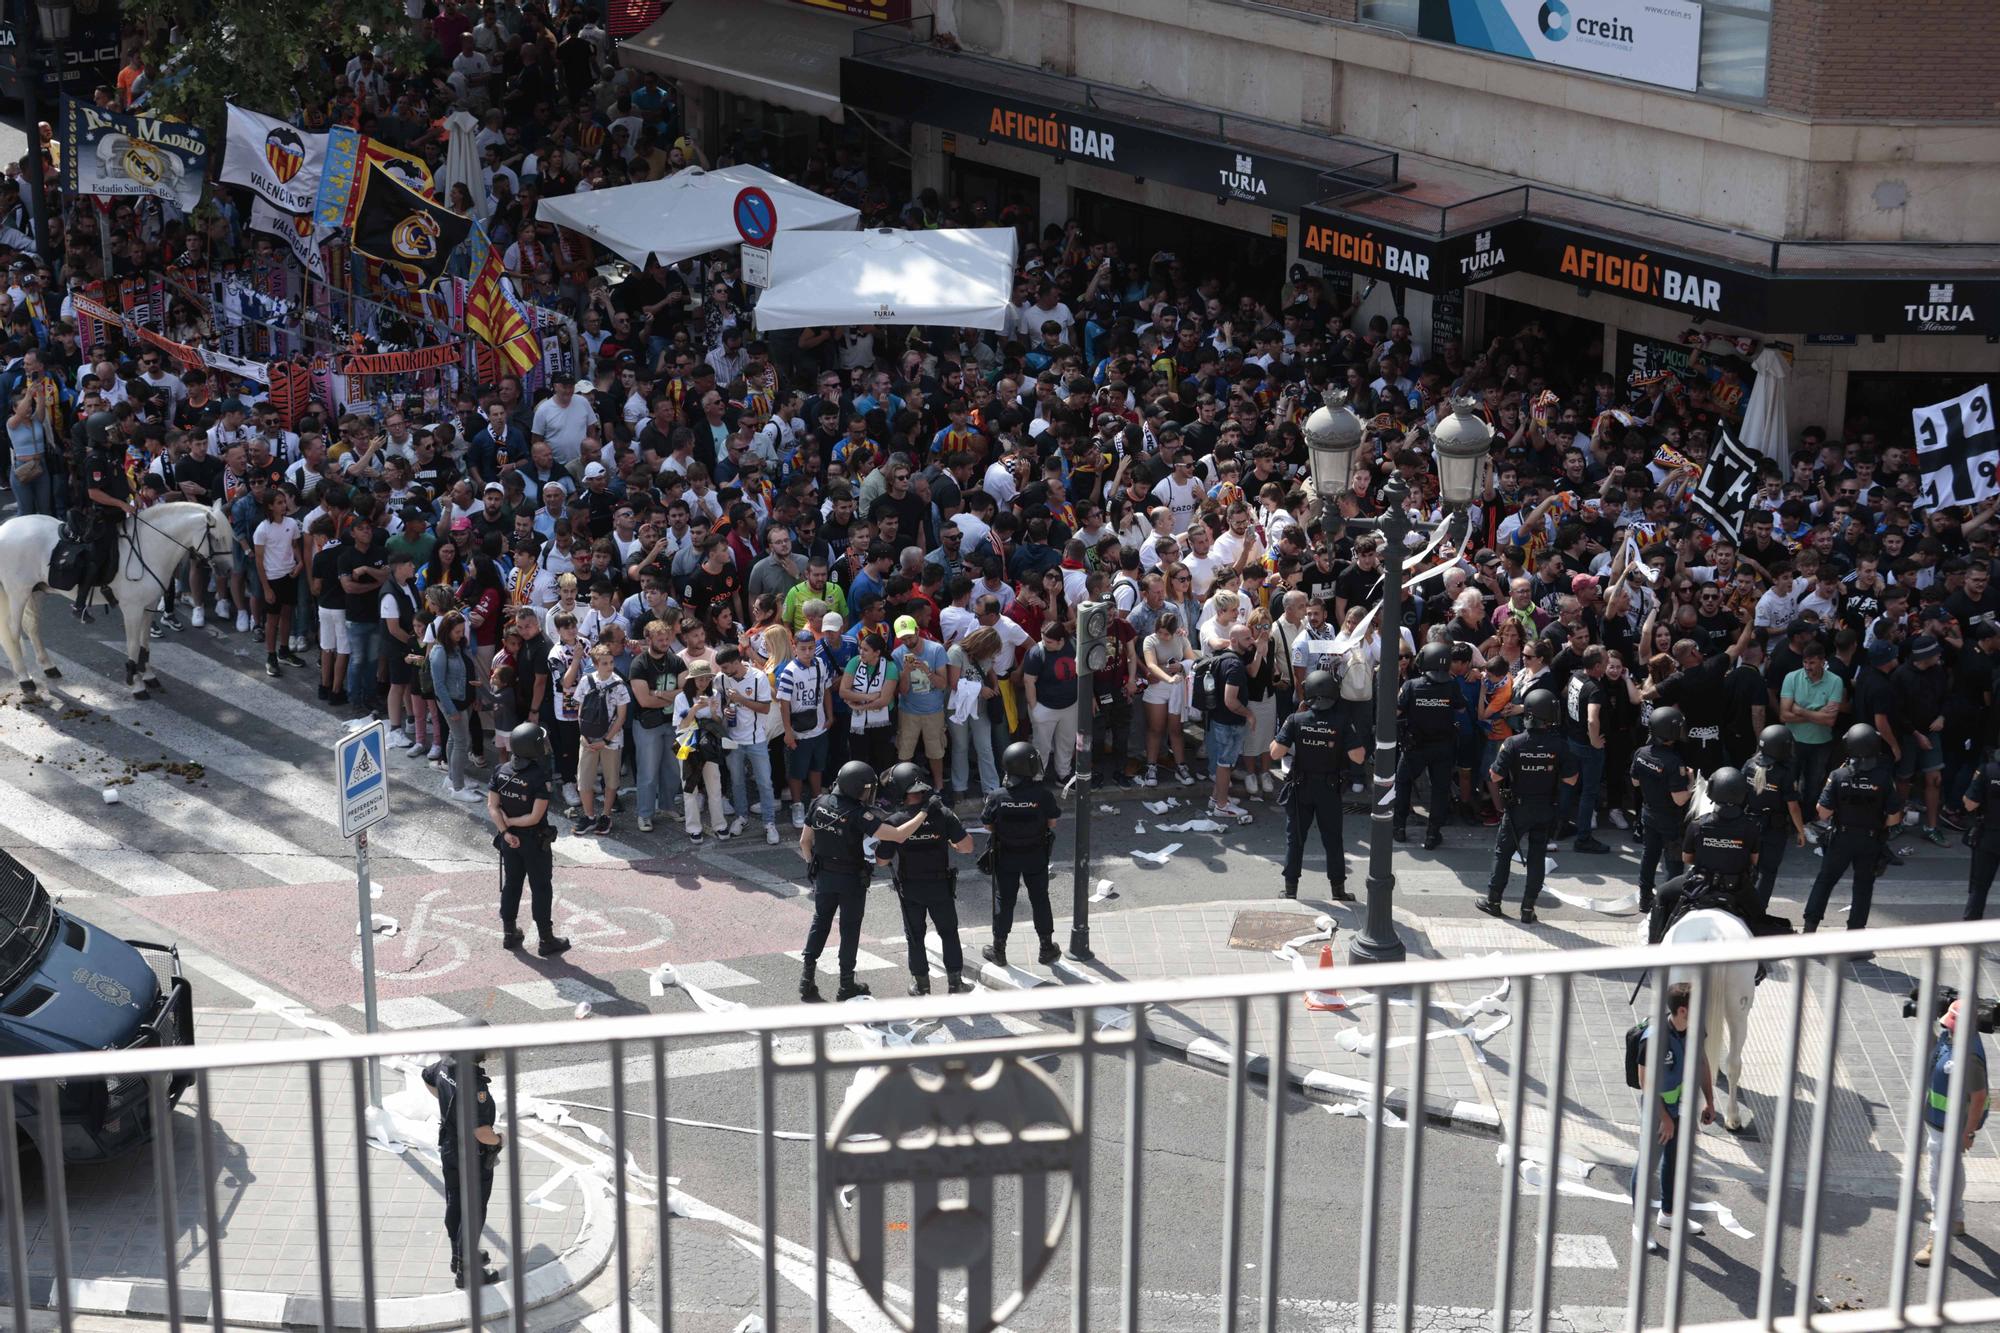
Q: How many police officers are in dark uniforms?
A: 14